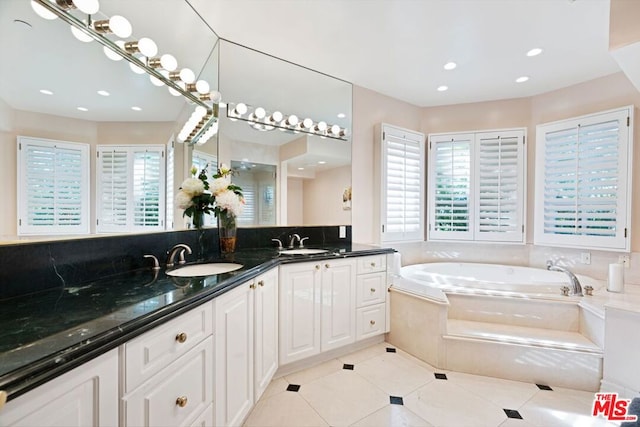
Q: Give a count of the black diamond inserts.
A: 7